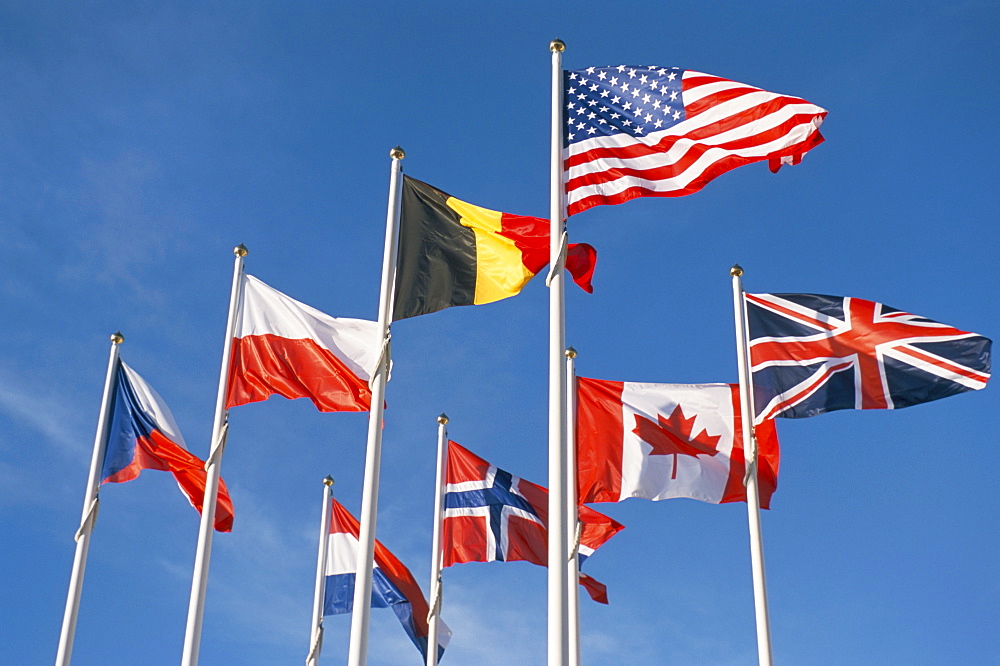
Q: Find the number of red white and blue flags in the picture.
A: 5